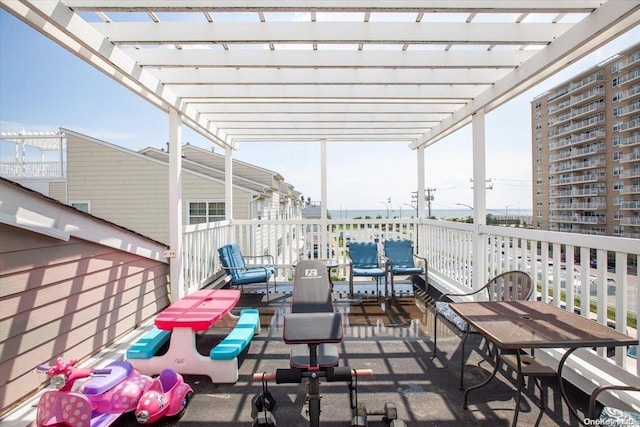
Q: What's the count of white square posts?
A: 5